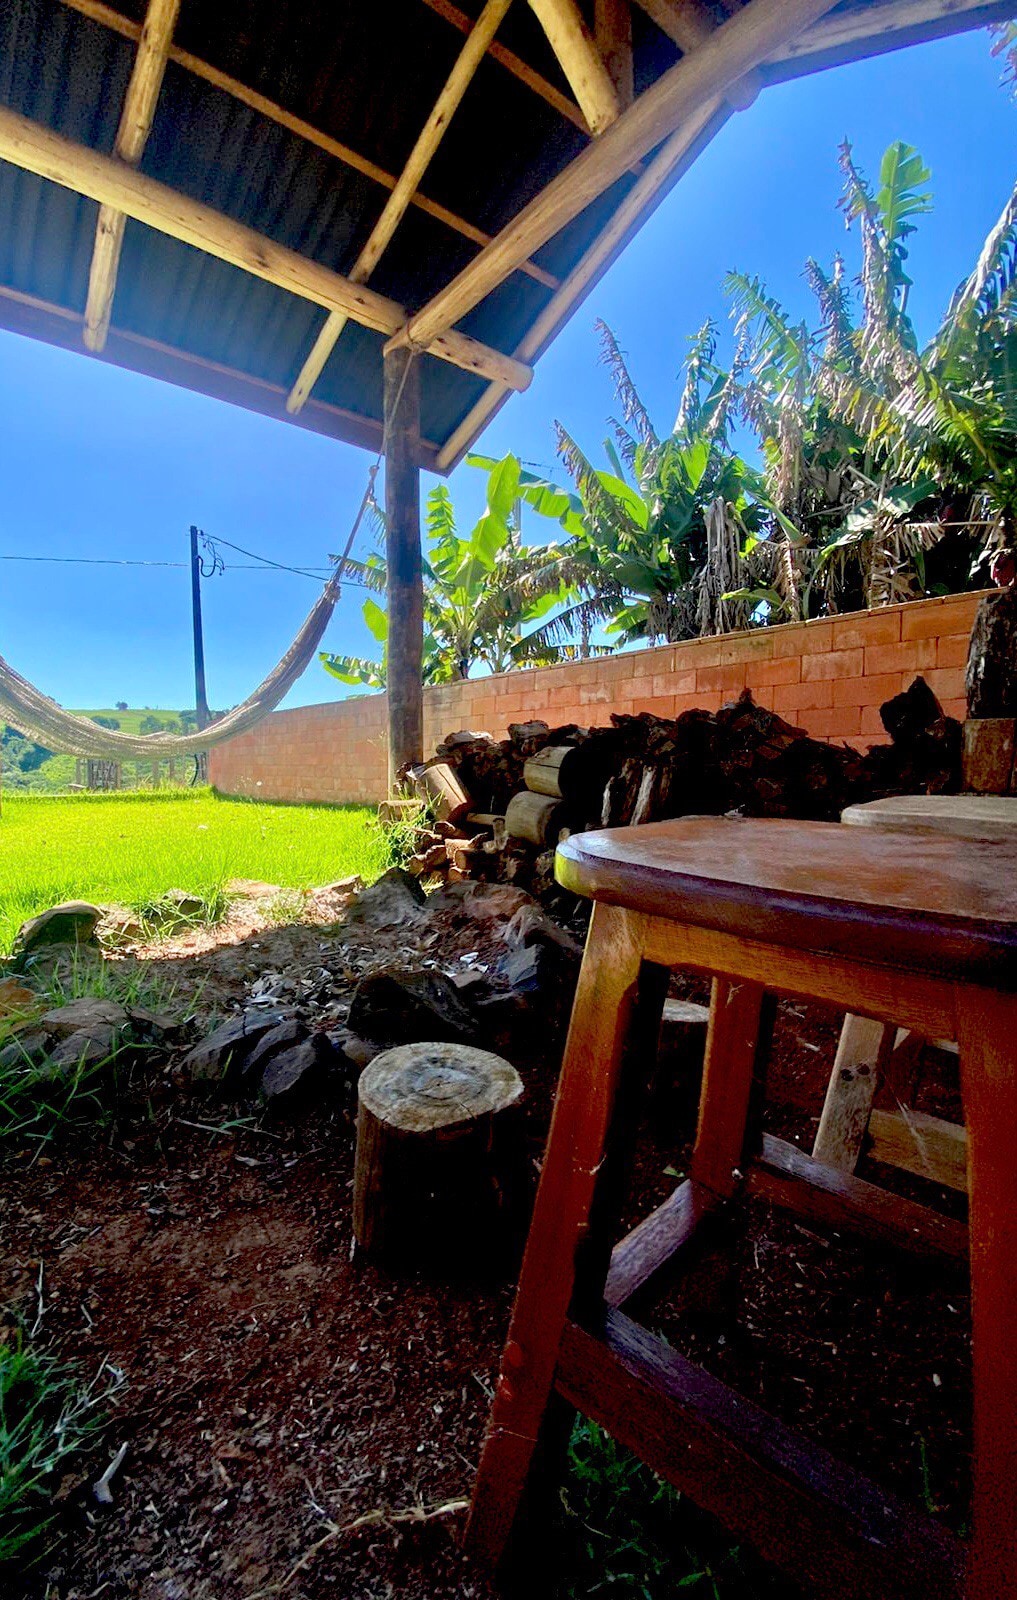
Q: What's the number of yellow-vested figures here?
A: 0